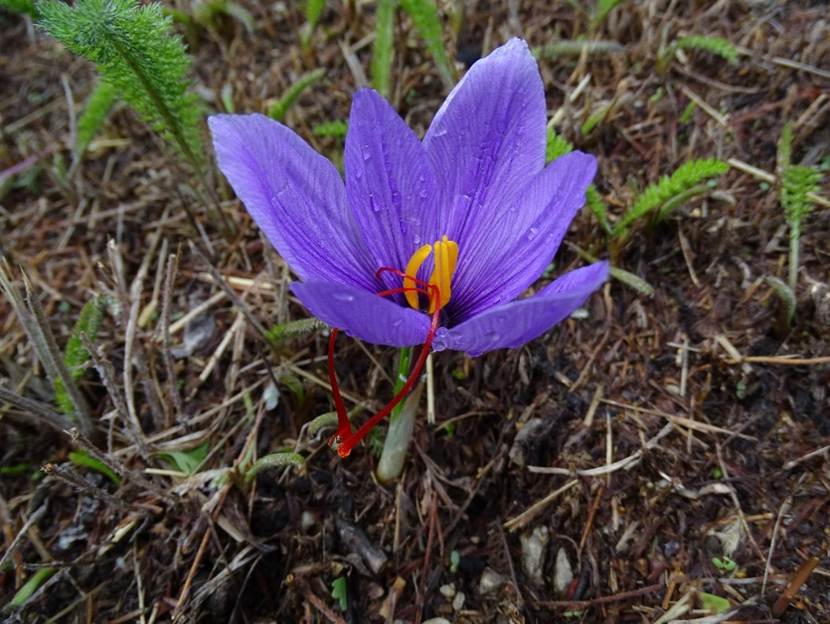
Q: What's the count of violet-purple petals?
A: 6